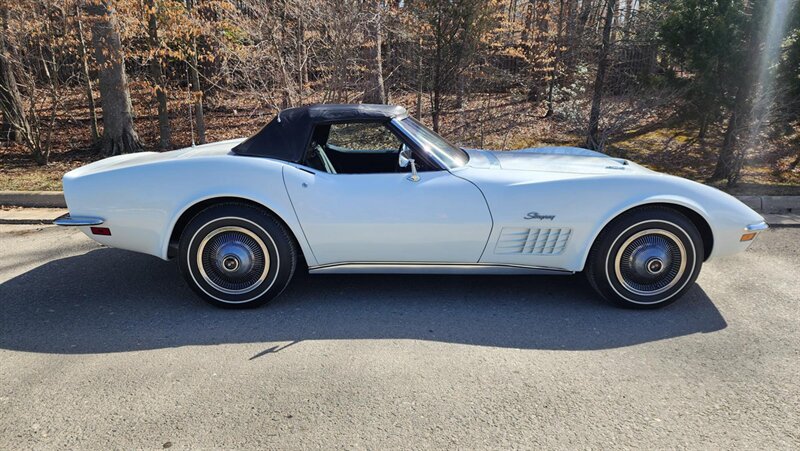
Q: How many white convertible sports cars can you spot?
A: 1